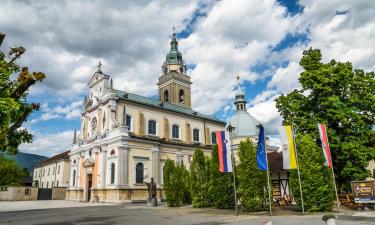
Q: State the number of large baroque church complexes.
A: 1